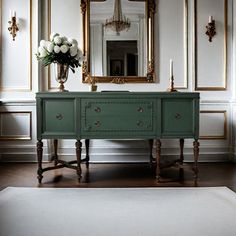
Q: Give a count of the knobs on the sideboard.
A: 6